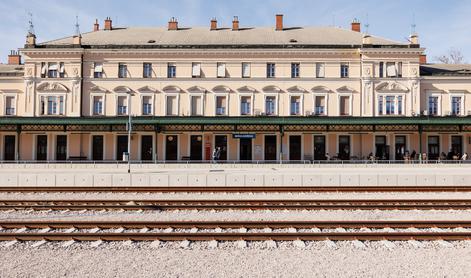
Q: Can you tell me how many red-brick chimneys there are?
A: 9